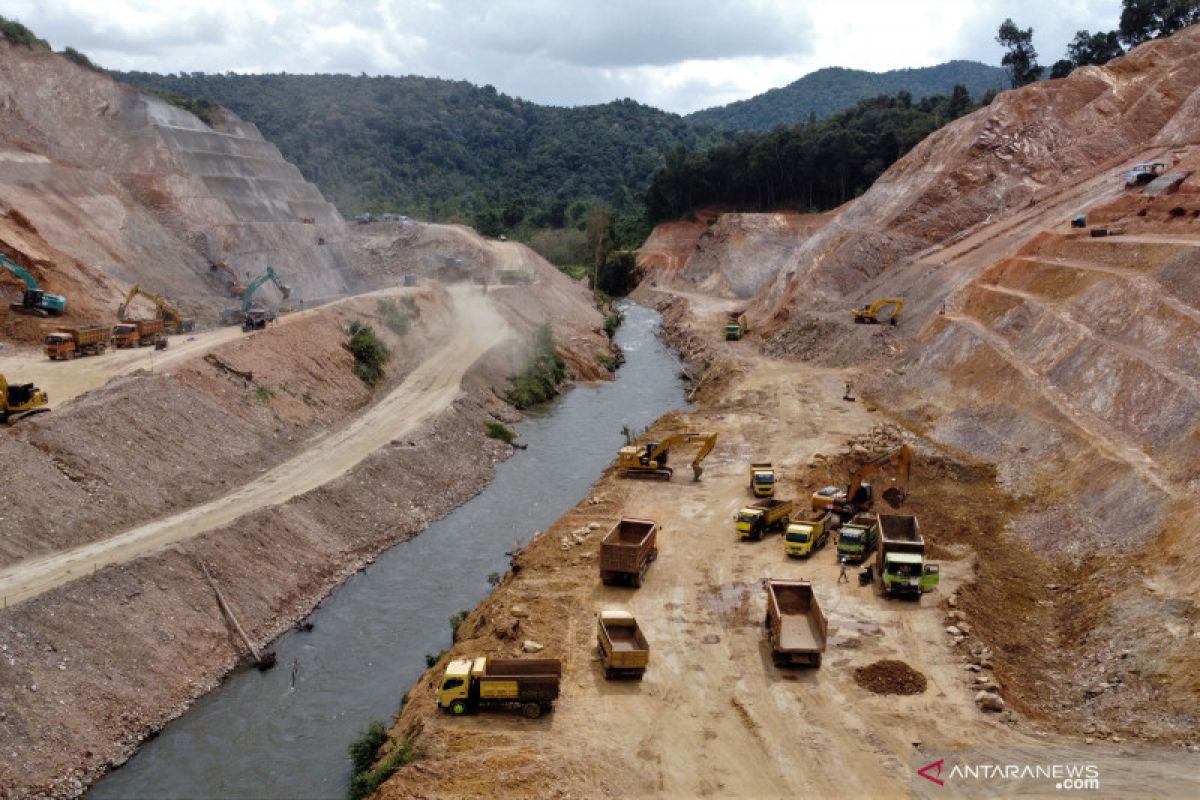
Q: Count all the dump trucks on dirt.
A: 12